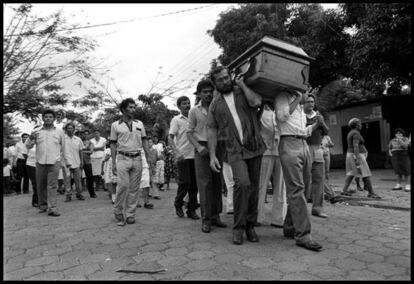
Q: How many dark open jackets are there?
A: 1